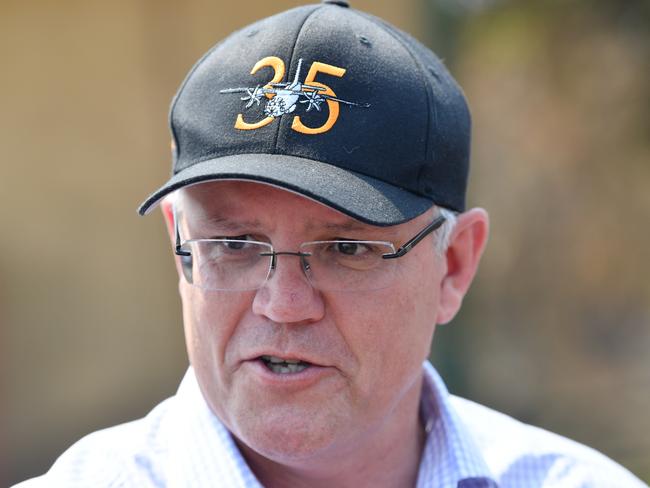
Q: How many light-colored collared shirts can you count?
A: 1